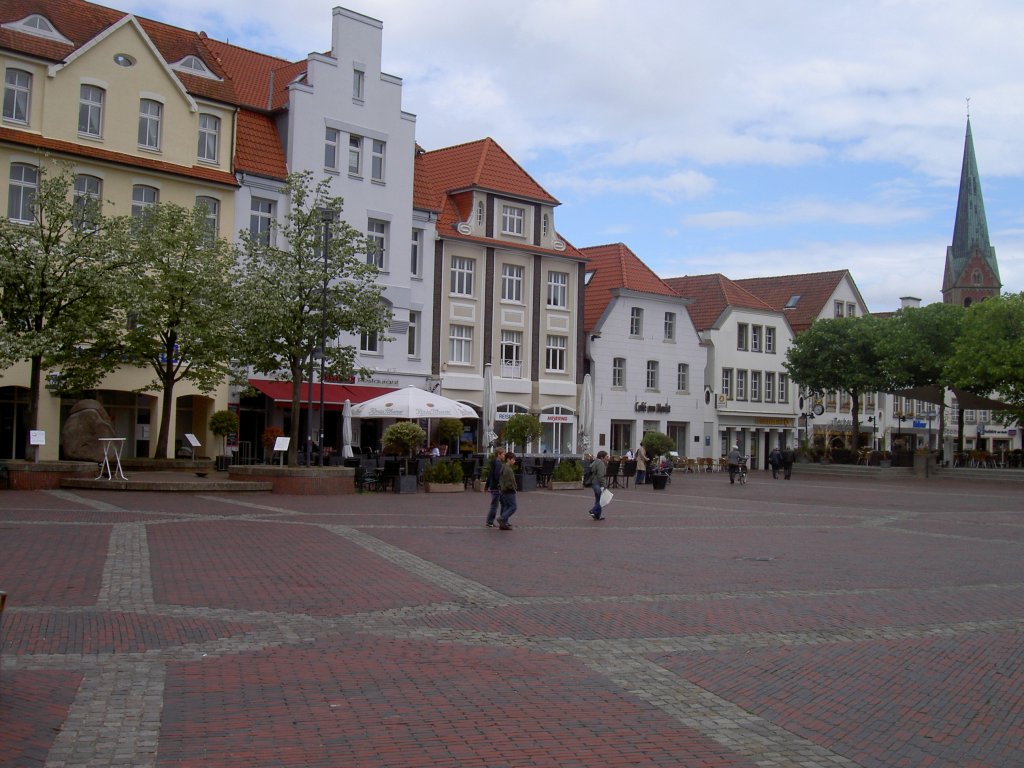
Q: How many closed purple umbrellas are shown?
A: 0